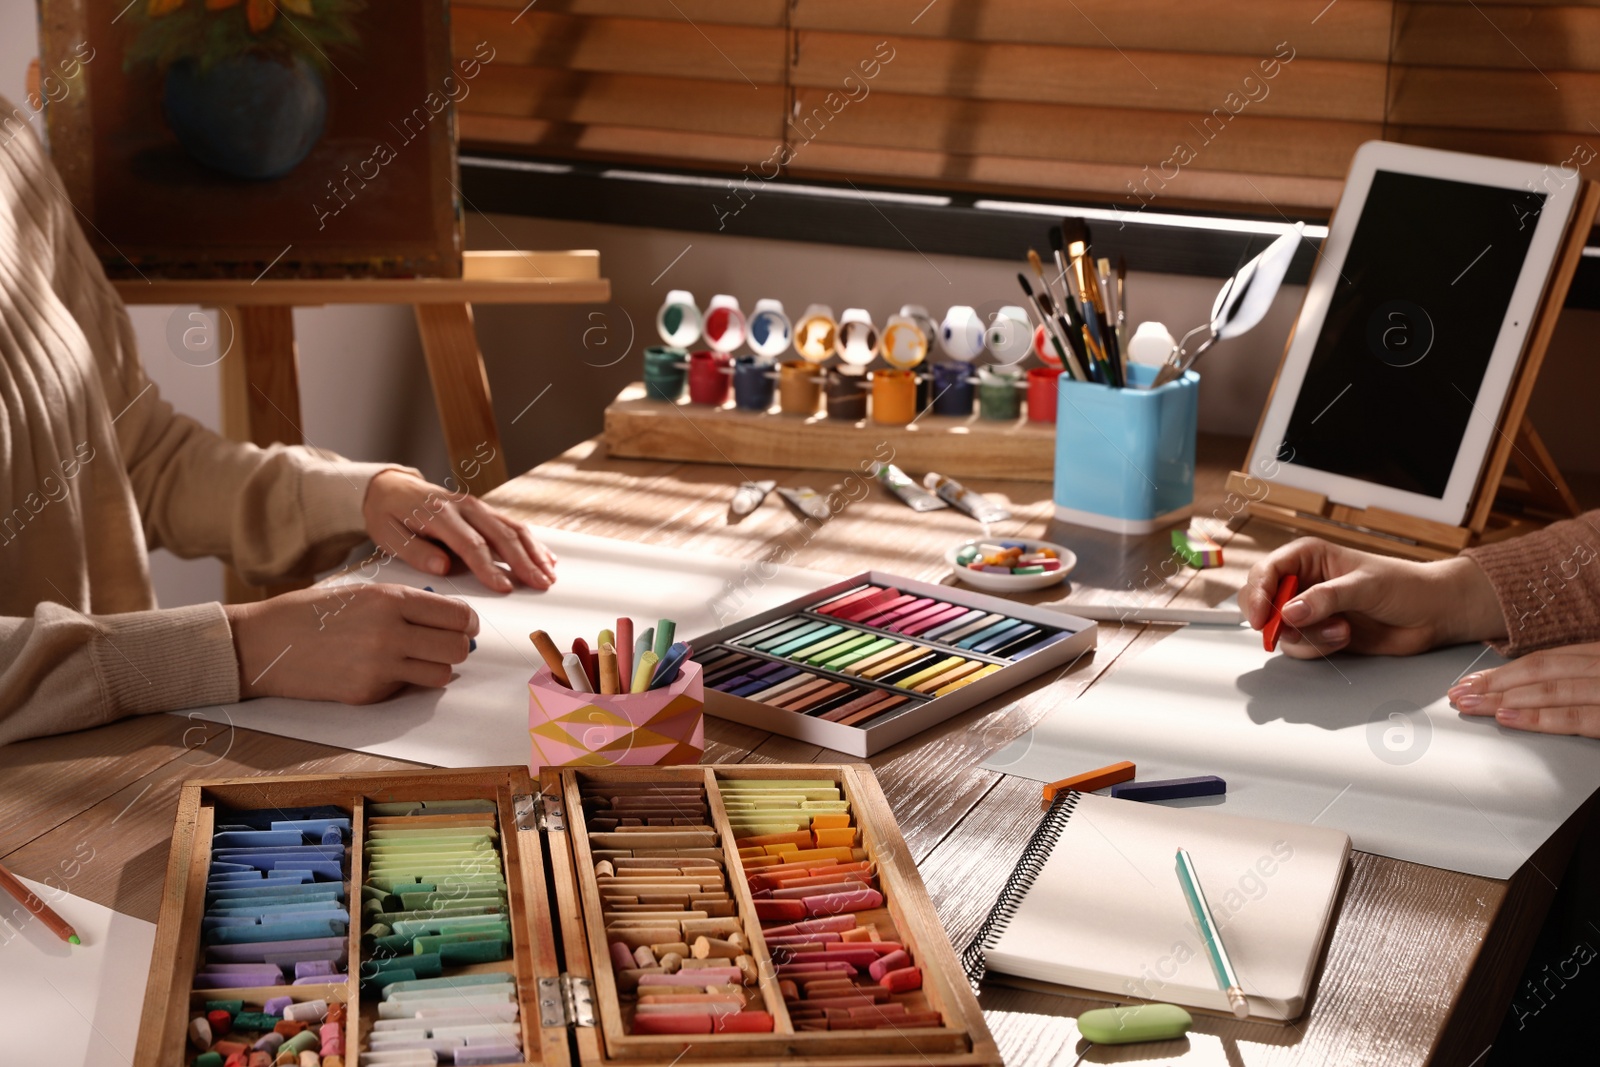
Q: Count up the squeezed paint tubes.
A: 4